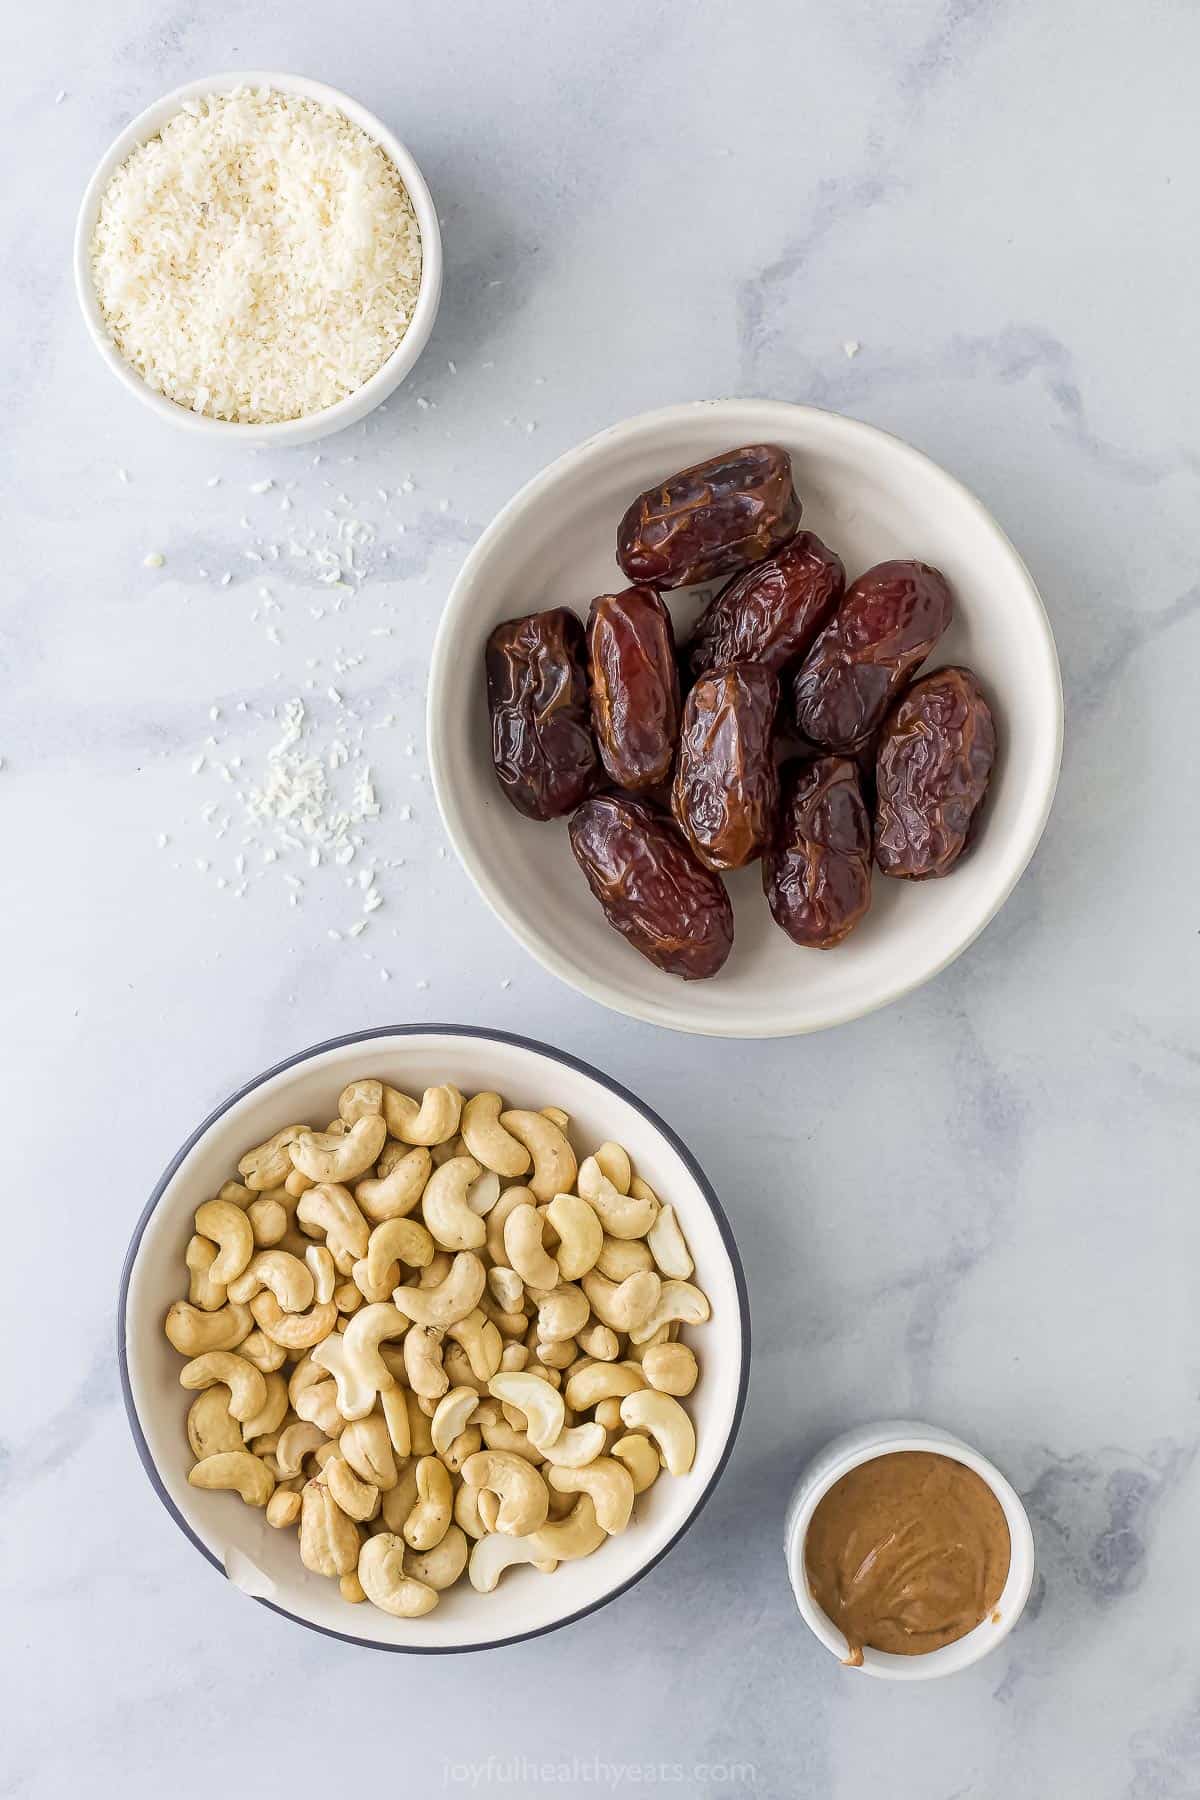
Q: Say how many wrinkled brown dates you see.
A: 9